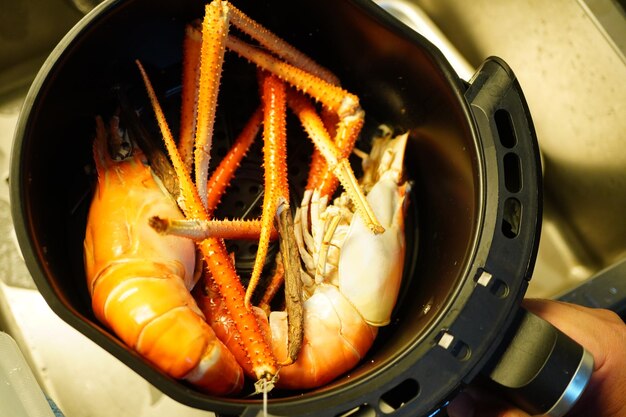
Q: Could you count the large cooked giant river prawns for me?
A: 2